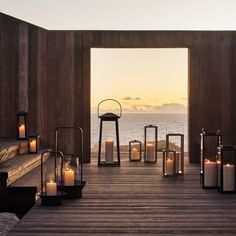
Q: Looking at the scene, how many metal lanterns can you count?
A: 11